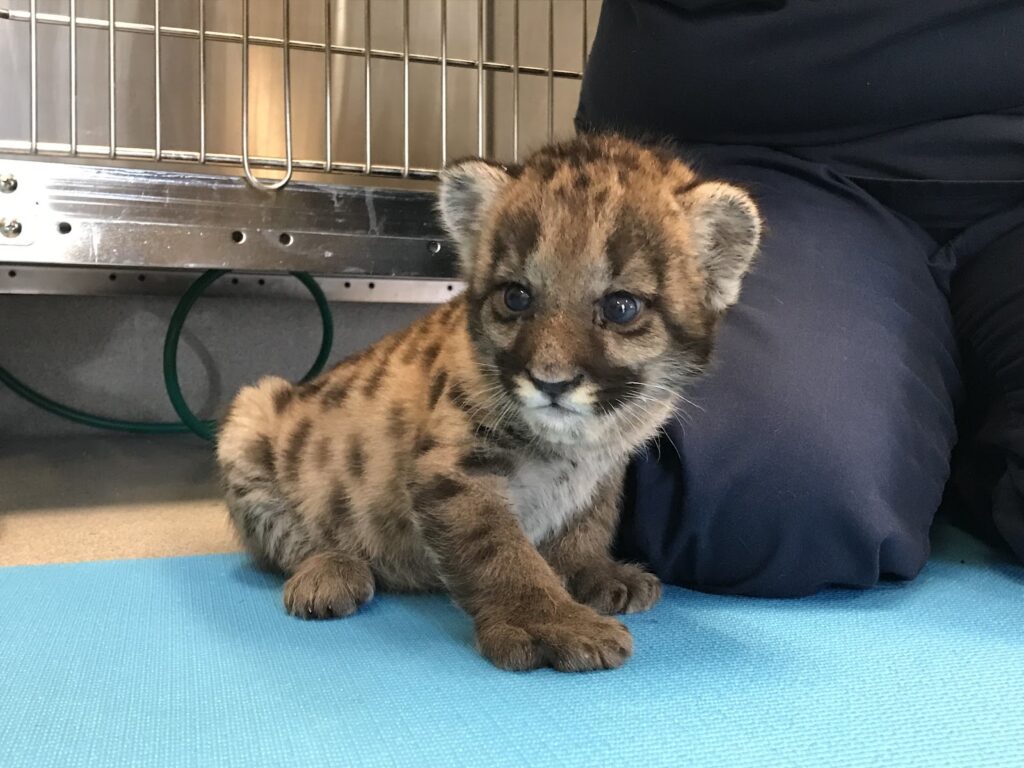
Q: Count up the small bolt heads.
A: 2